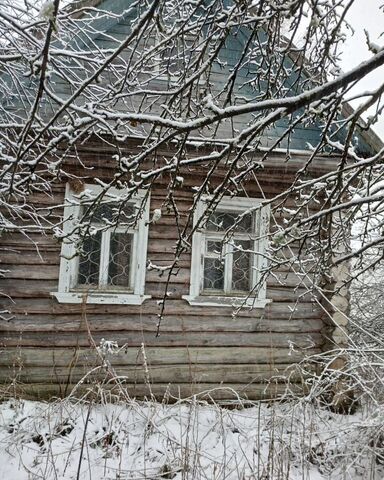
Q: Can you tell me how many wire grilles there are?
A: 2